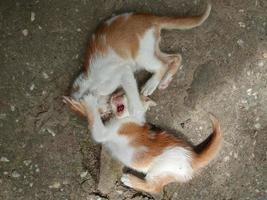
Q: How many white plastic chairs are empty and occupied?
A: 0